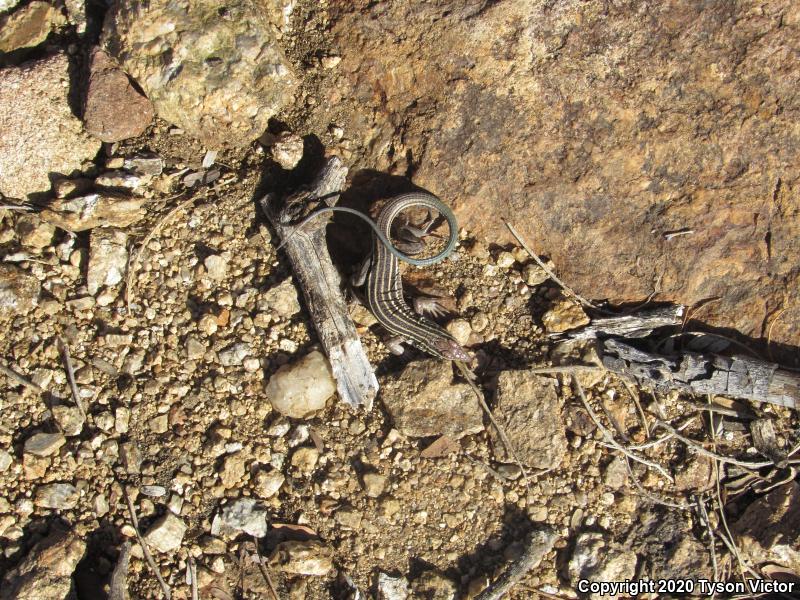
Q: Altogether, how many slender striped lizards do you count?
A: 1